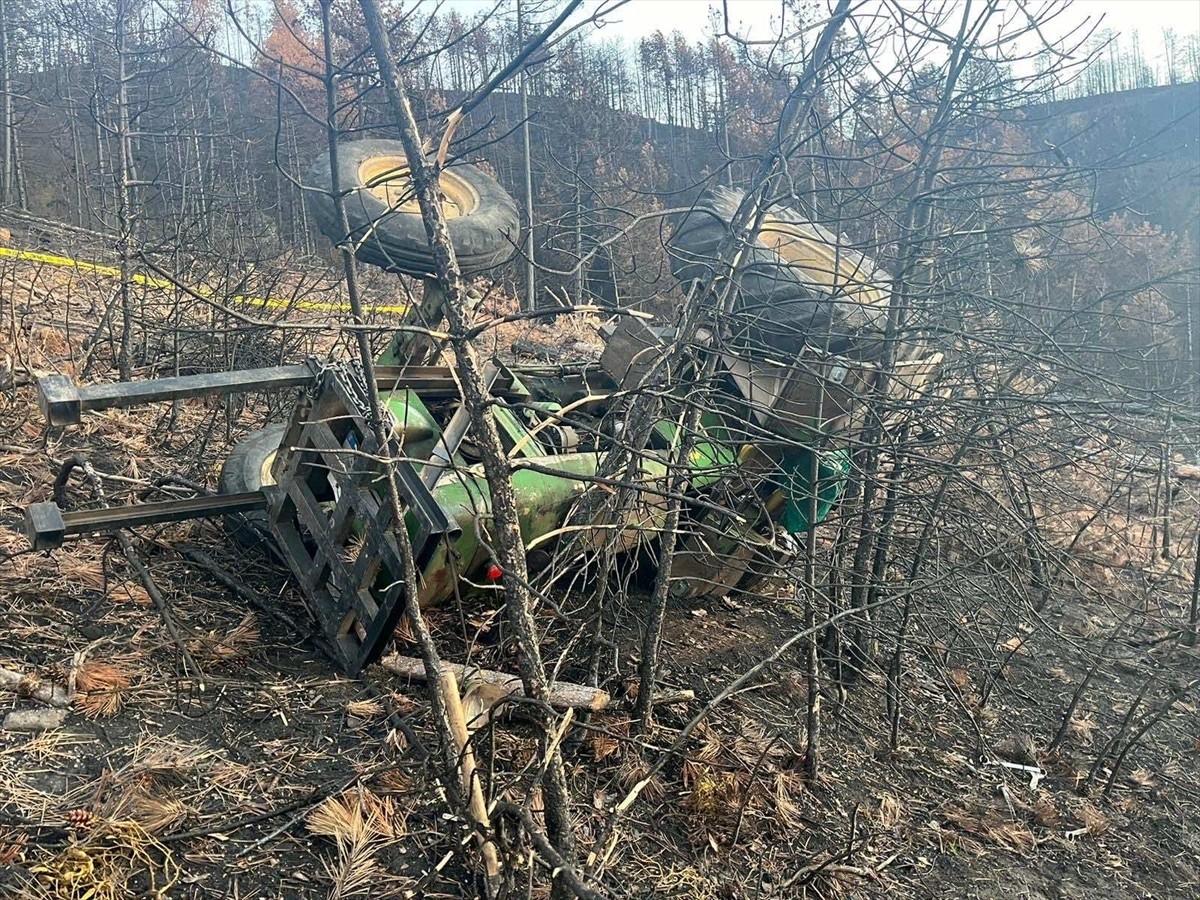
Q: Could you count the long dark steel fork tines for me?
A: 2